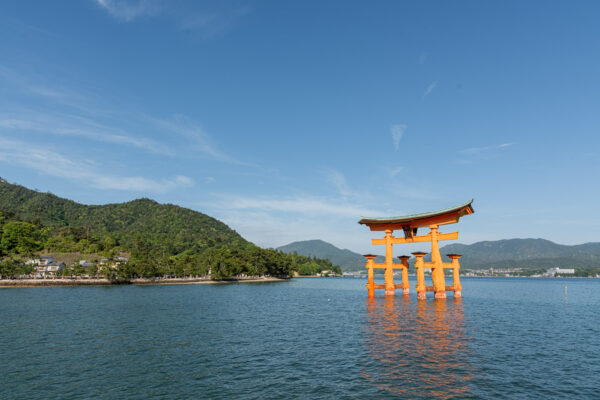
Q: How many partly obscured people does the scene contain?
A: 0